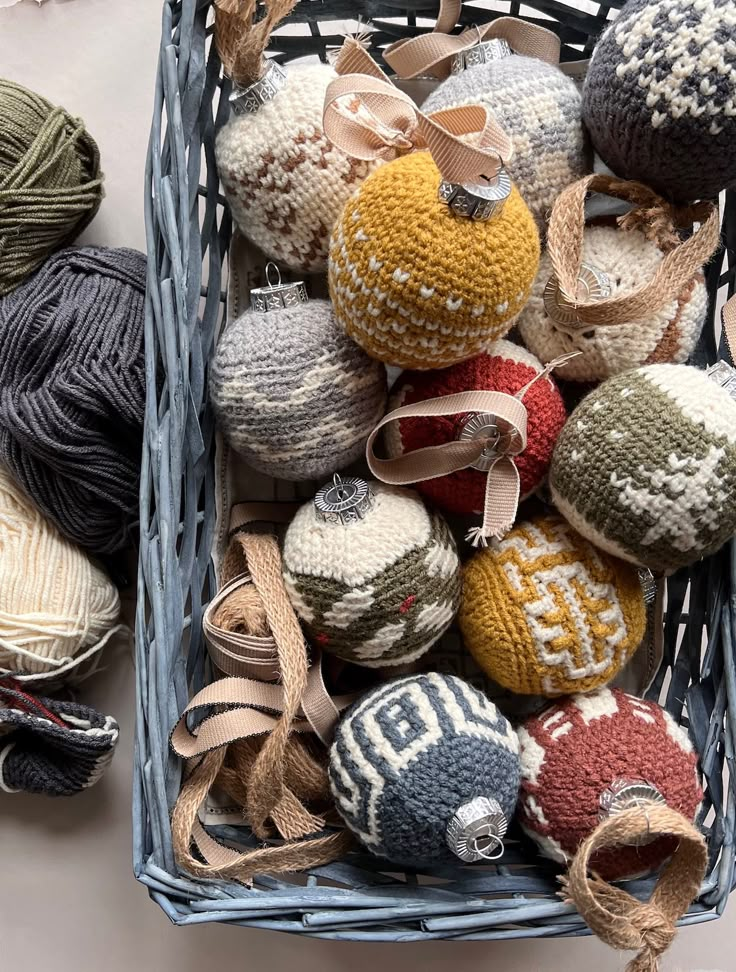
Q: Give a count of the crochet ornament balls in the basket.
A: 12